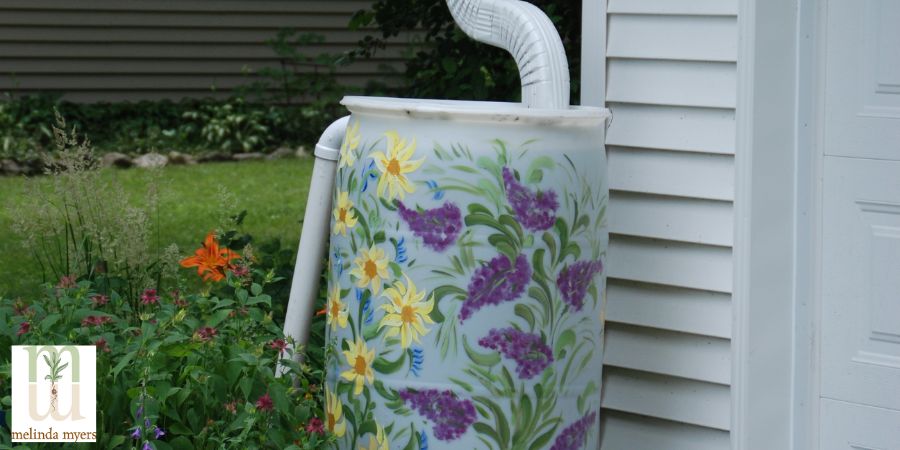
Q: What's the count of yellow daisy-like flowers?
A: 9